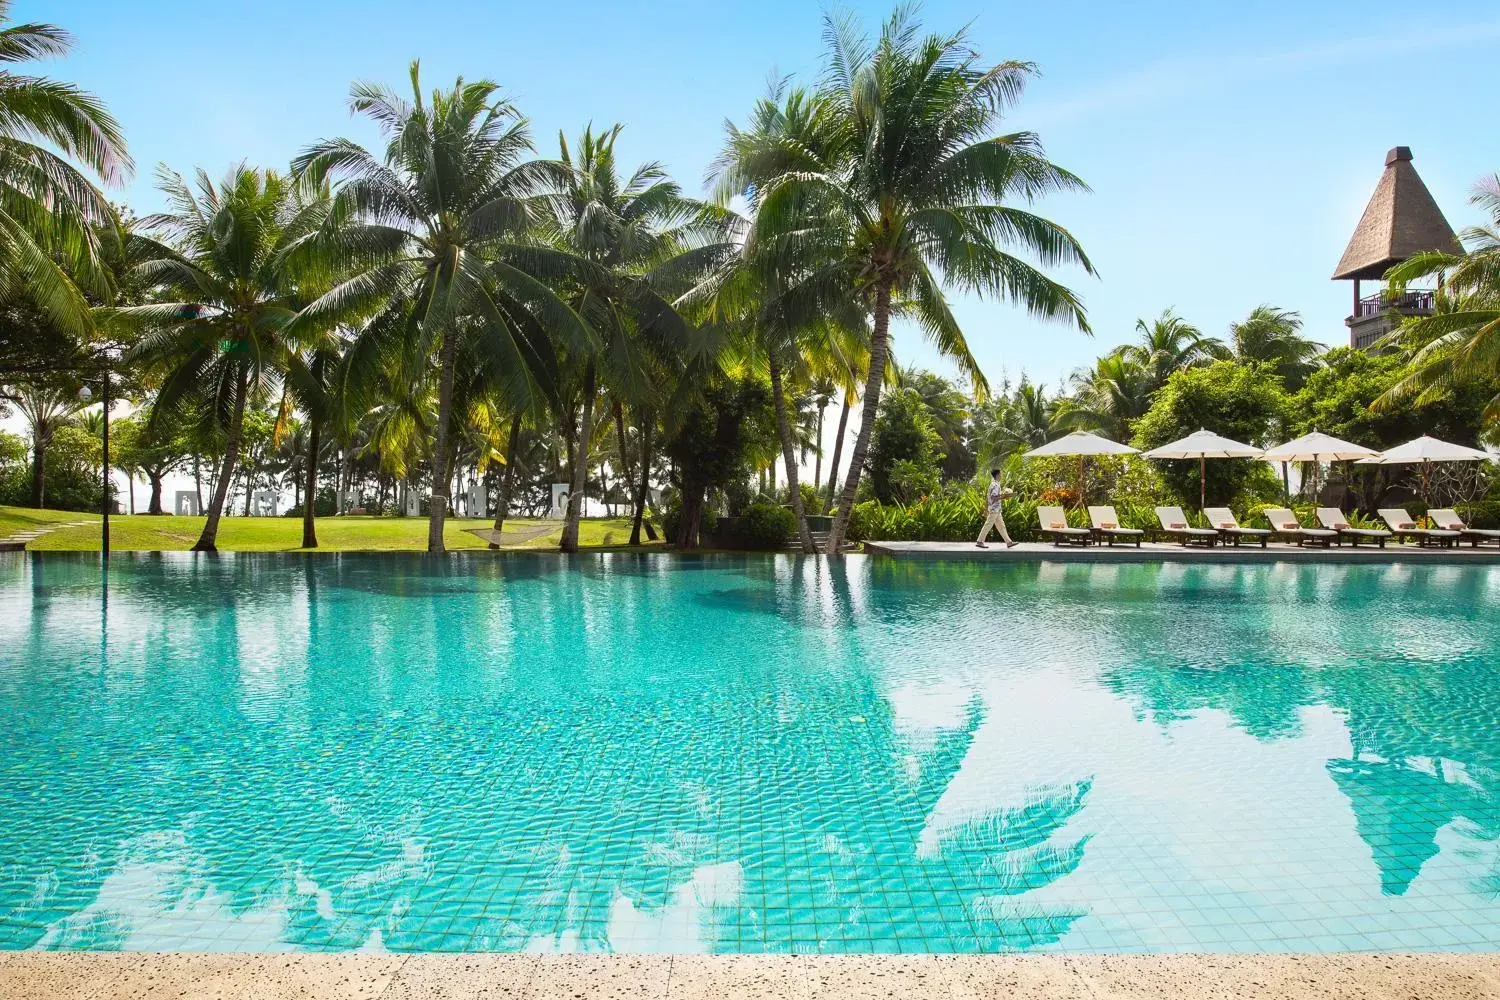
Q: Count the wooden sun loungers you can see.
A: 8